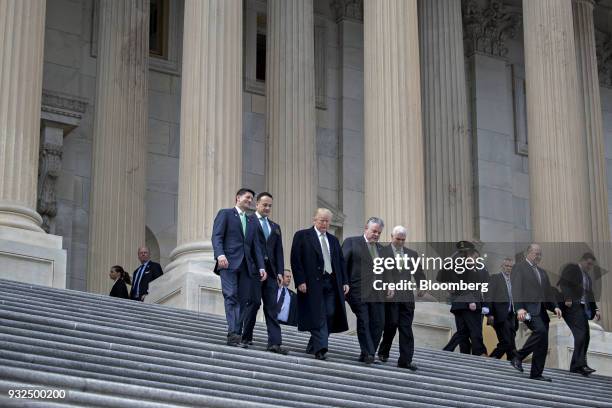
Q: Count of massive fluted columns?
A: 8